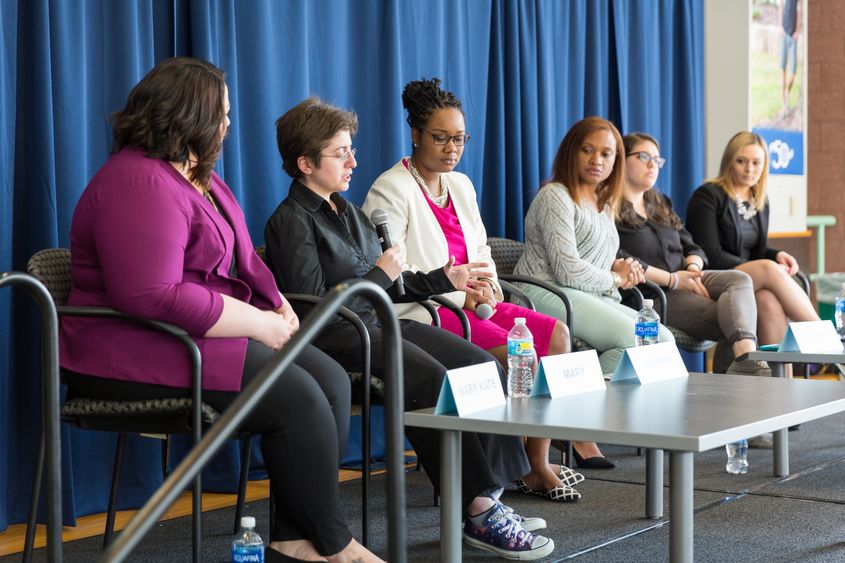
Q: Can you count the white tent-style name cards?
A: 4